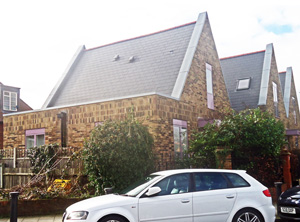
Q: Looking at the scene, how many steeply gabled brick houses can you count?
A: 3